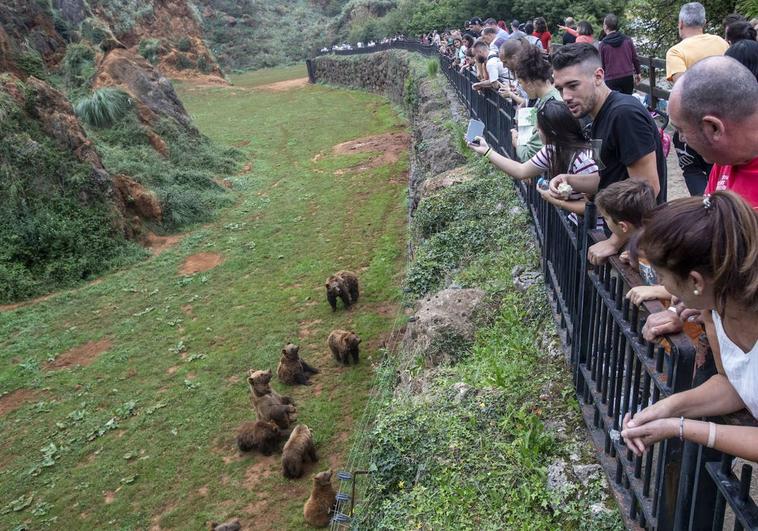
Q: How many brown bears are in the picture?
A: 8